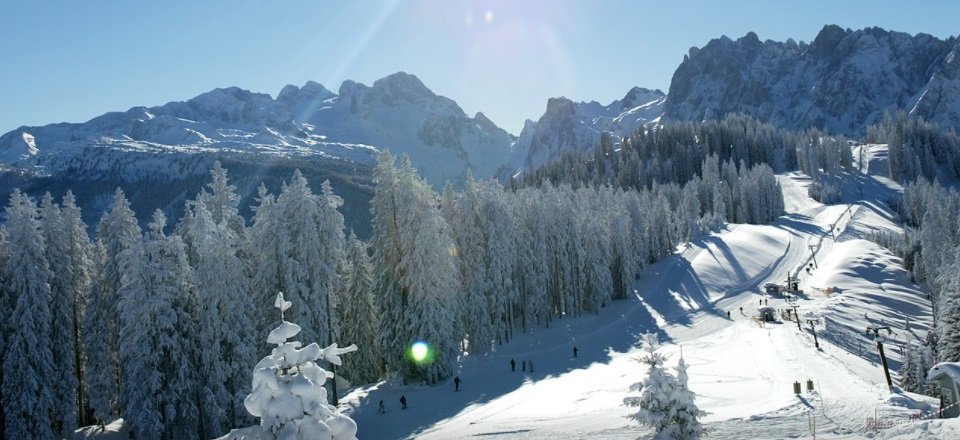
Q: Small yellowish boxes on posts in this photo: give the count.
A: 2